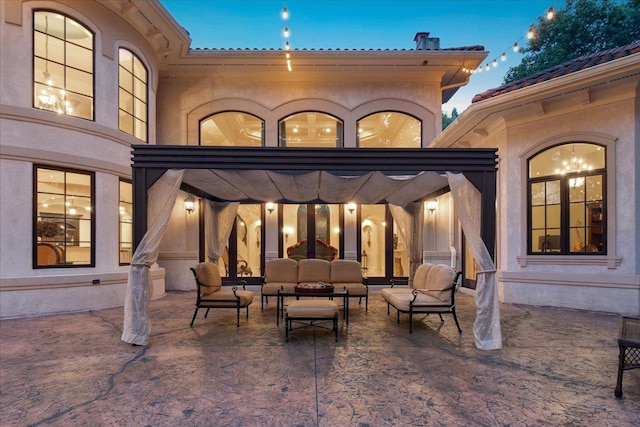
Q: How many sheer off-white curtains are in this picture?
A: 4